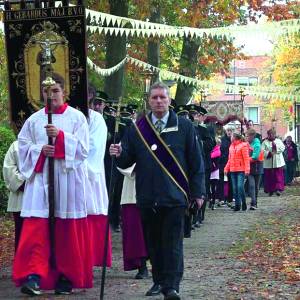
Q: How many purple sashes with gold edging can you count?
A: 1